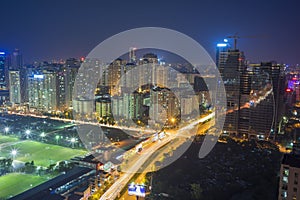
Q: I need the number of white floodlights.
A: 5